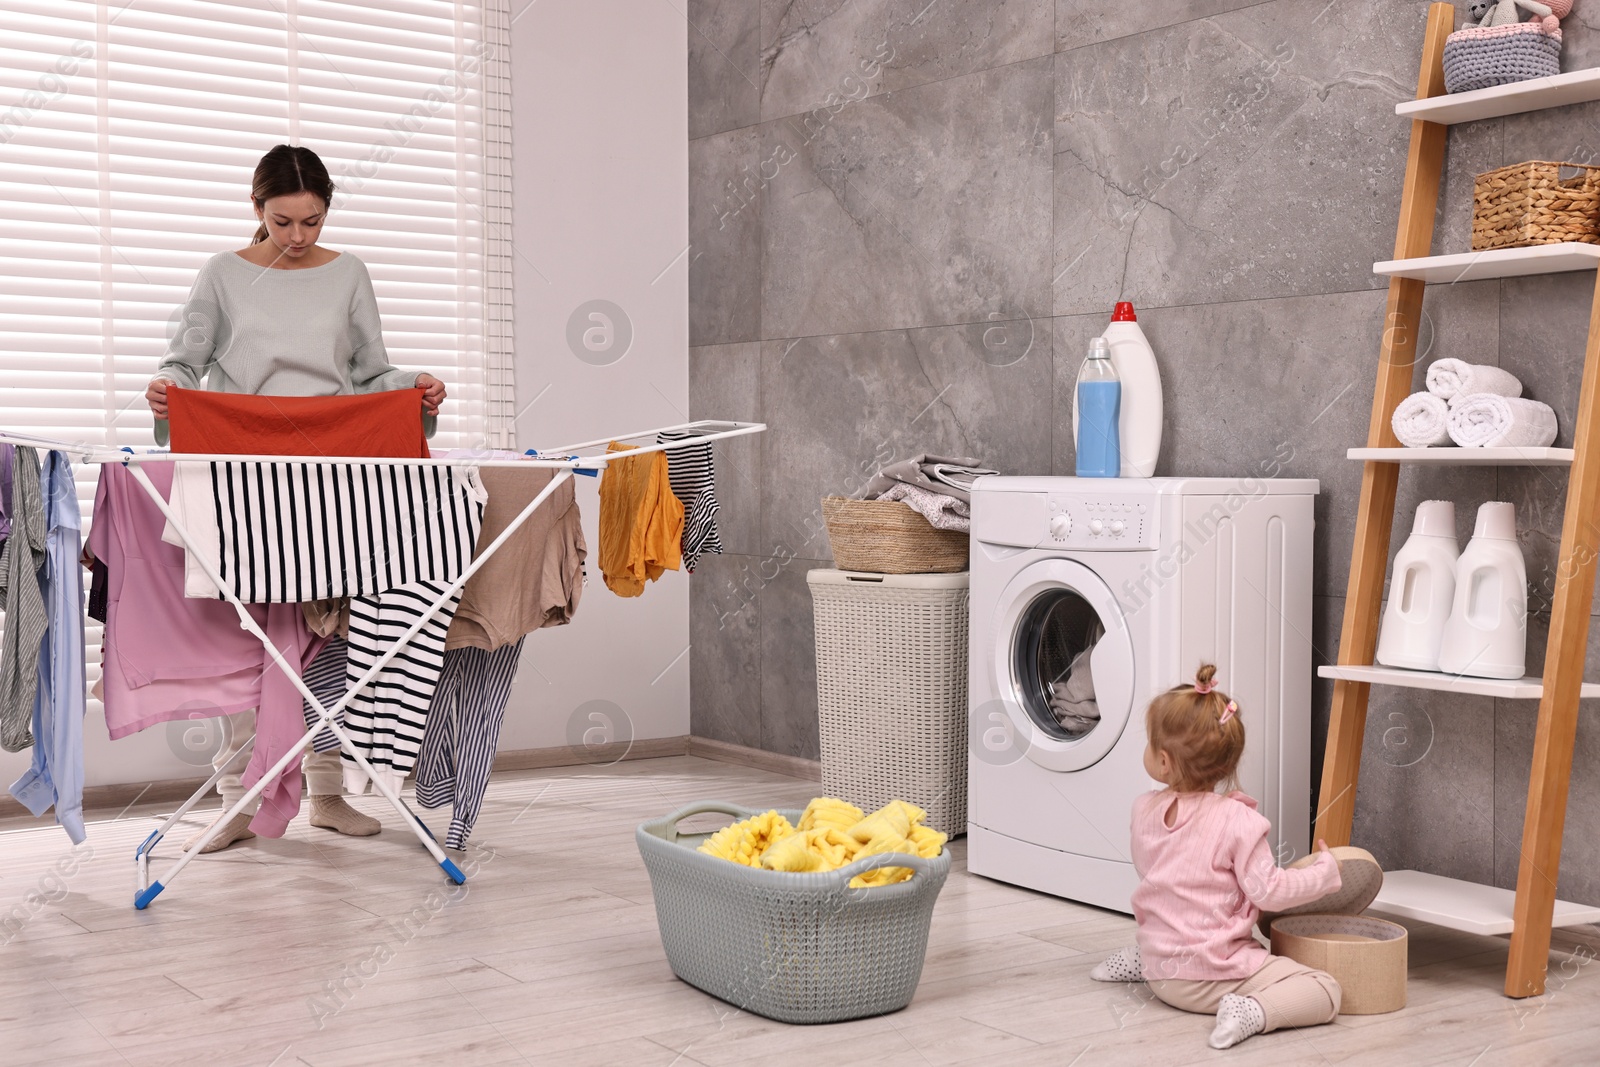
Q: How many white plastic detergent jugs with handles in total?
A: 2